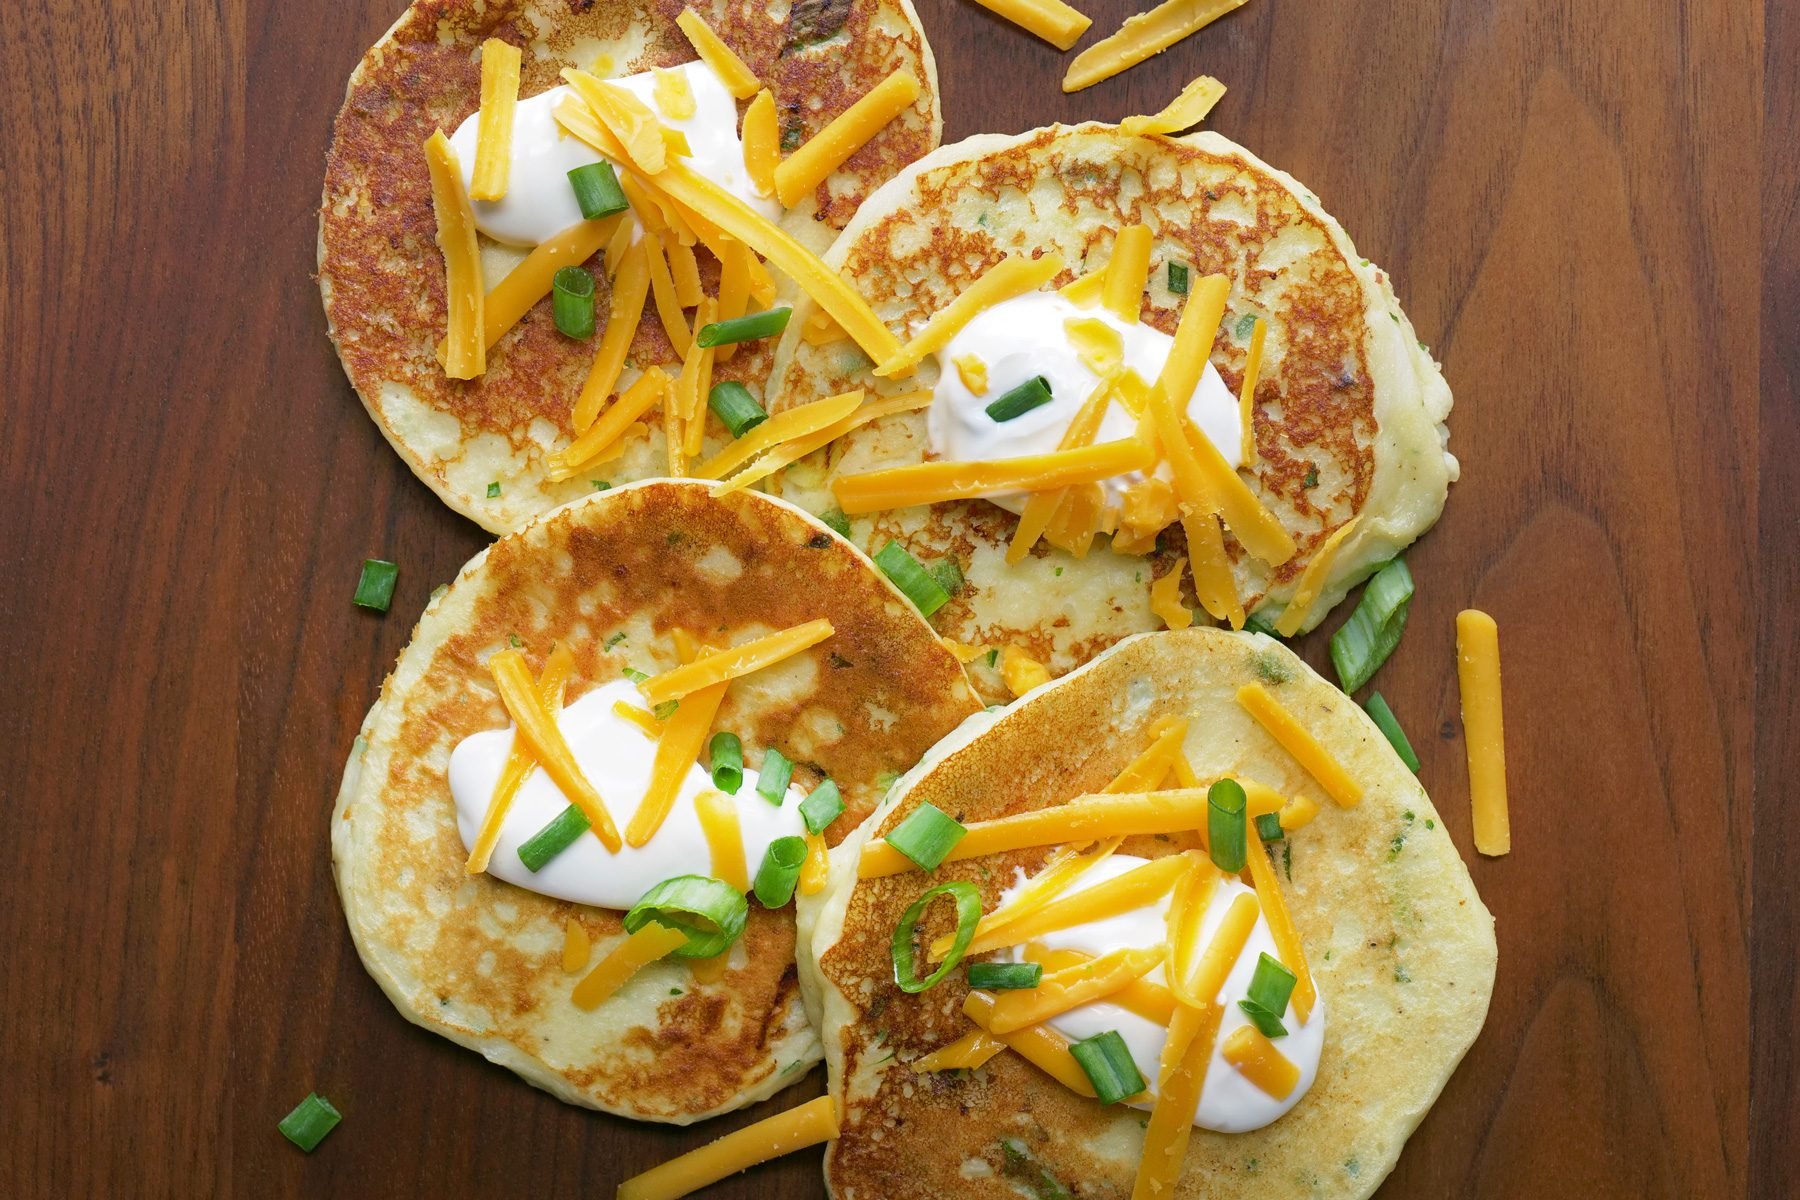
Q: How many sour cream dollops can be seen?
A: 4